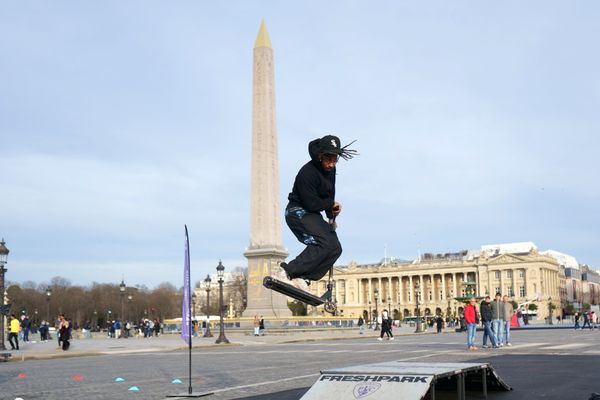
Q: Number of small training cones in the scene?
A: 5